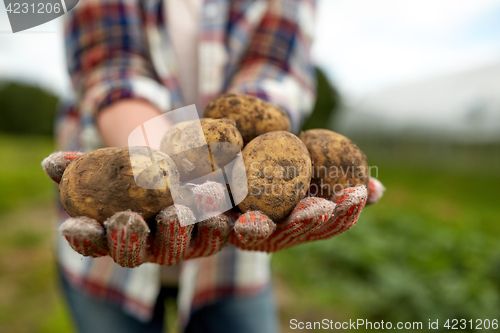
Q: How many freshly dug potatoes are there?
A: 5